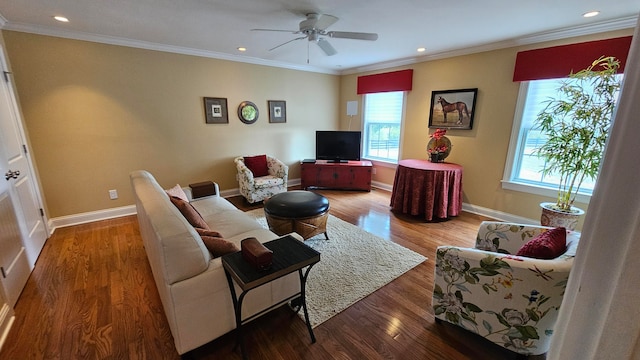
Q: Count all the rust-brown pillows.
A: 3